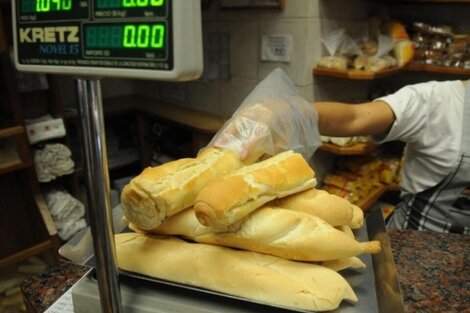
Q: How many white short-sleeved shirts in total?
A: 1